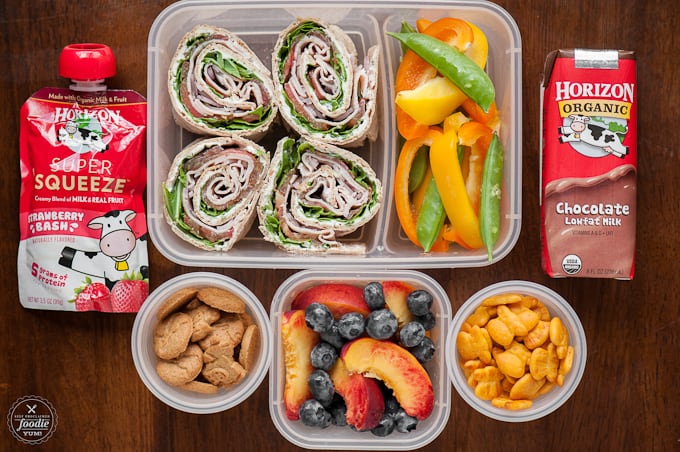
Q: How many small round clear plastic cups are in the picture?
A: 2